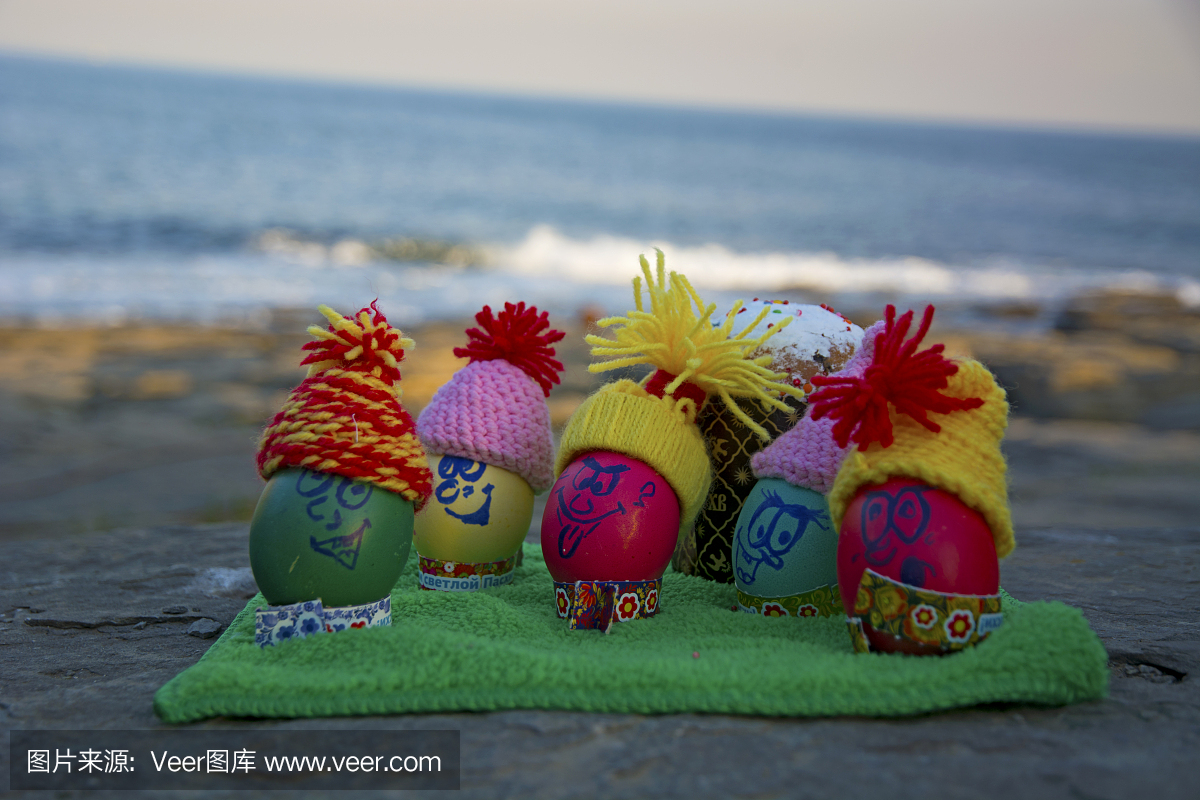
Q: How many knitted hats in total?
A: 5